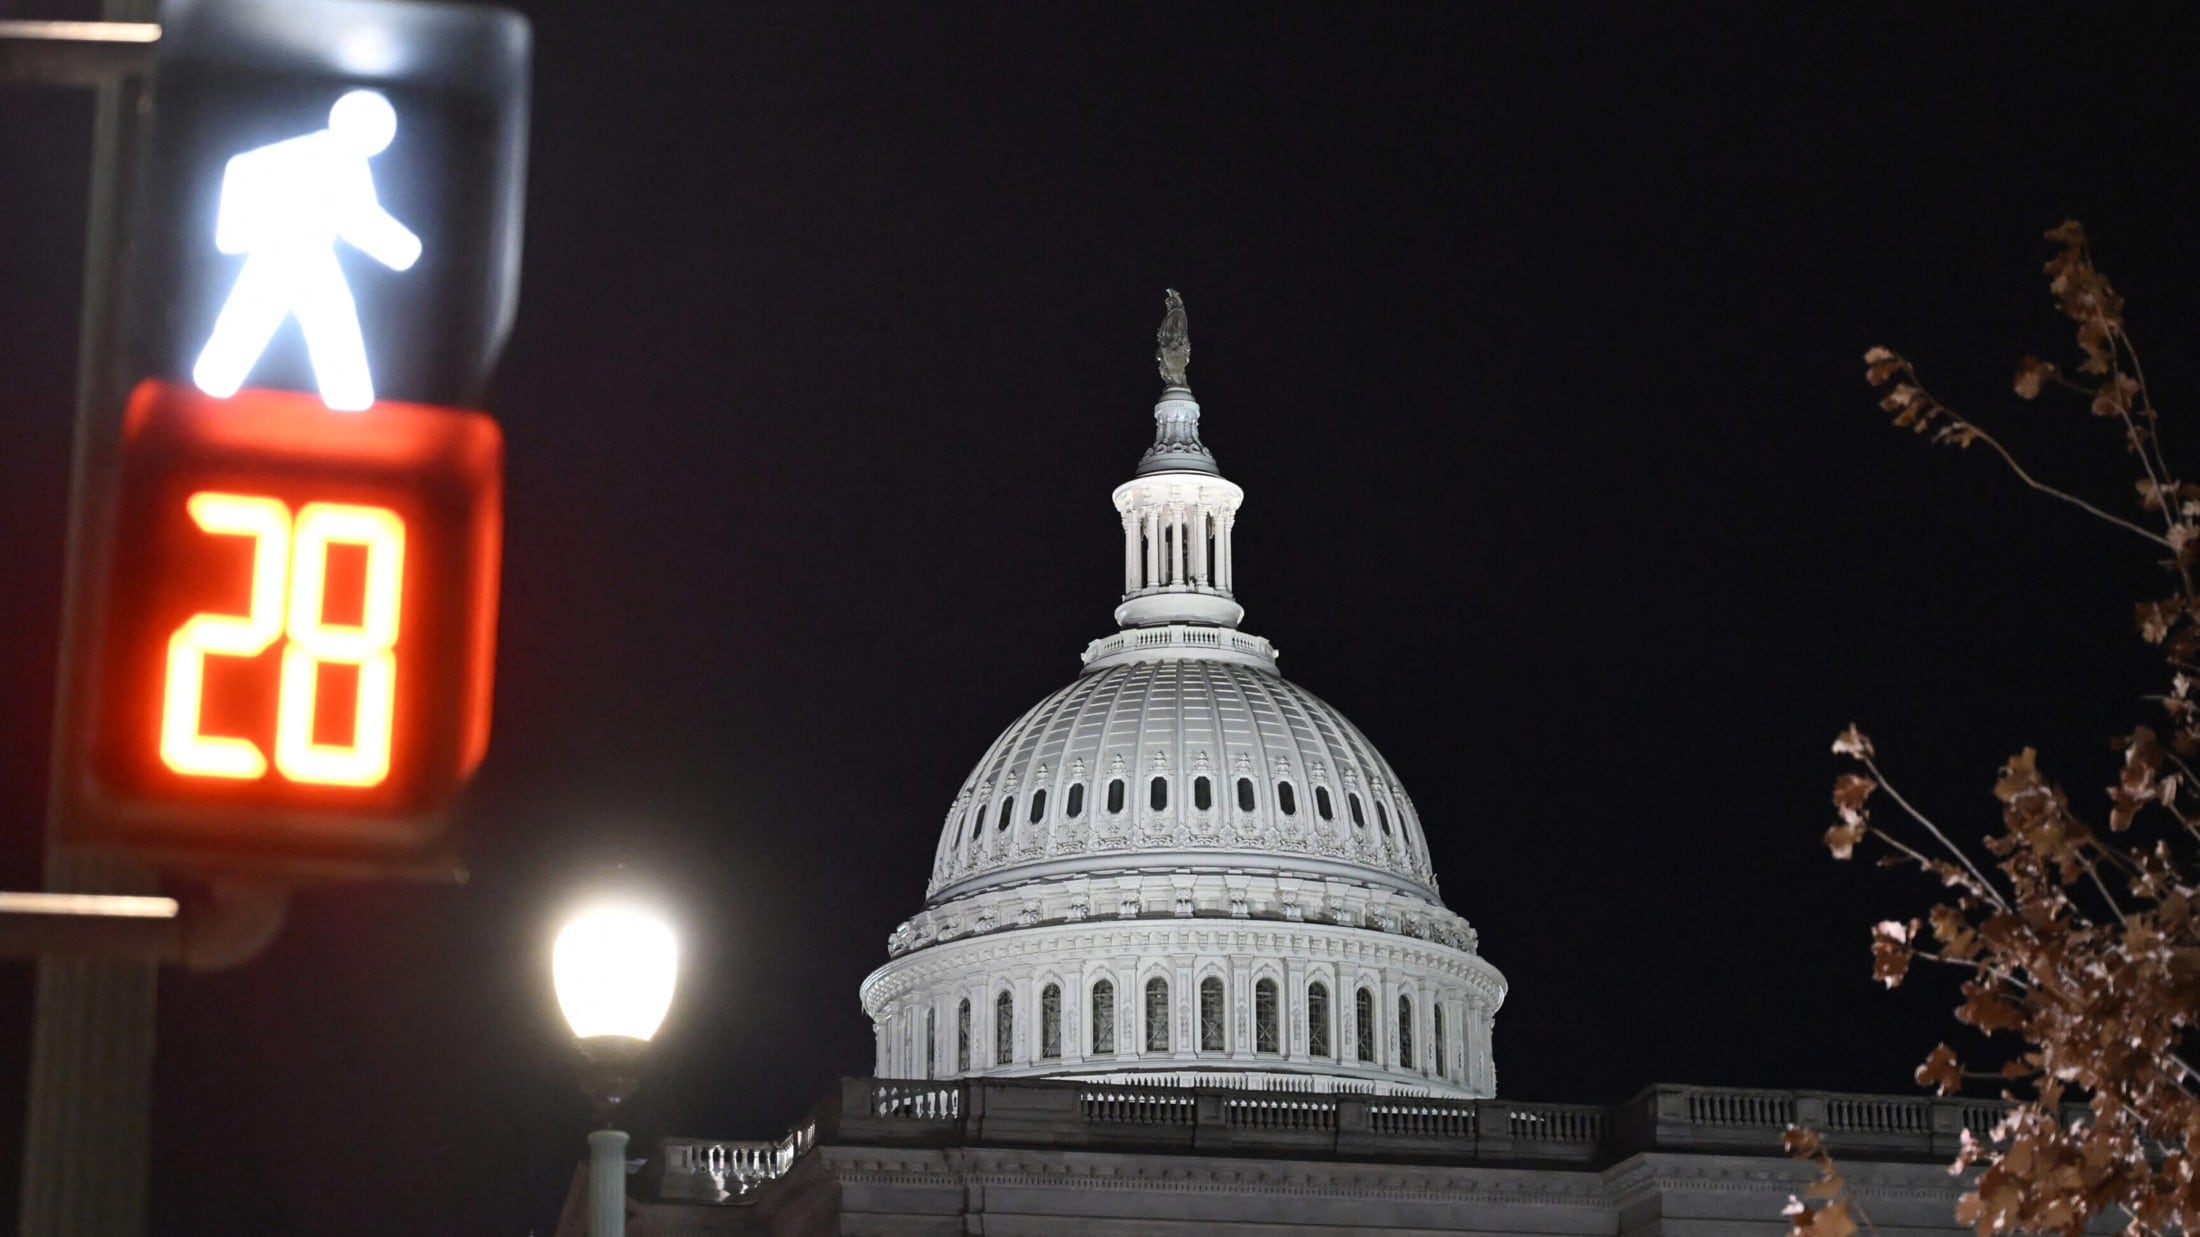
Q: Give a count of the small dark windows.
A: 14